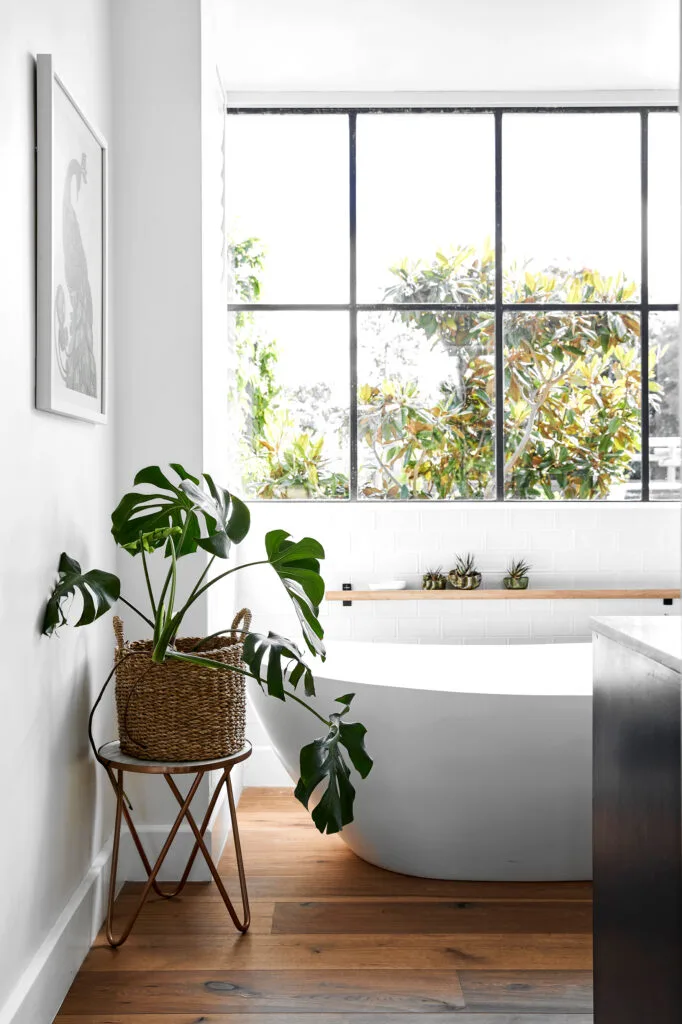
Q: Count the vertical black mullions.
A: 3